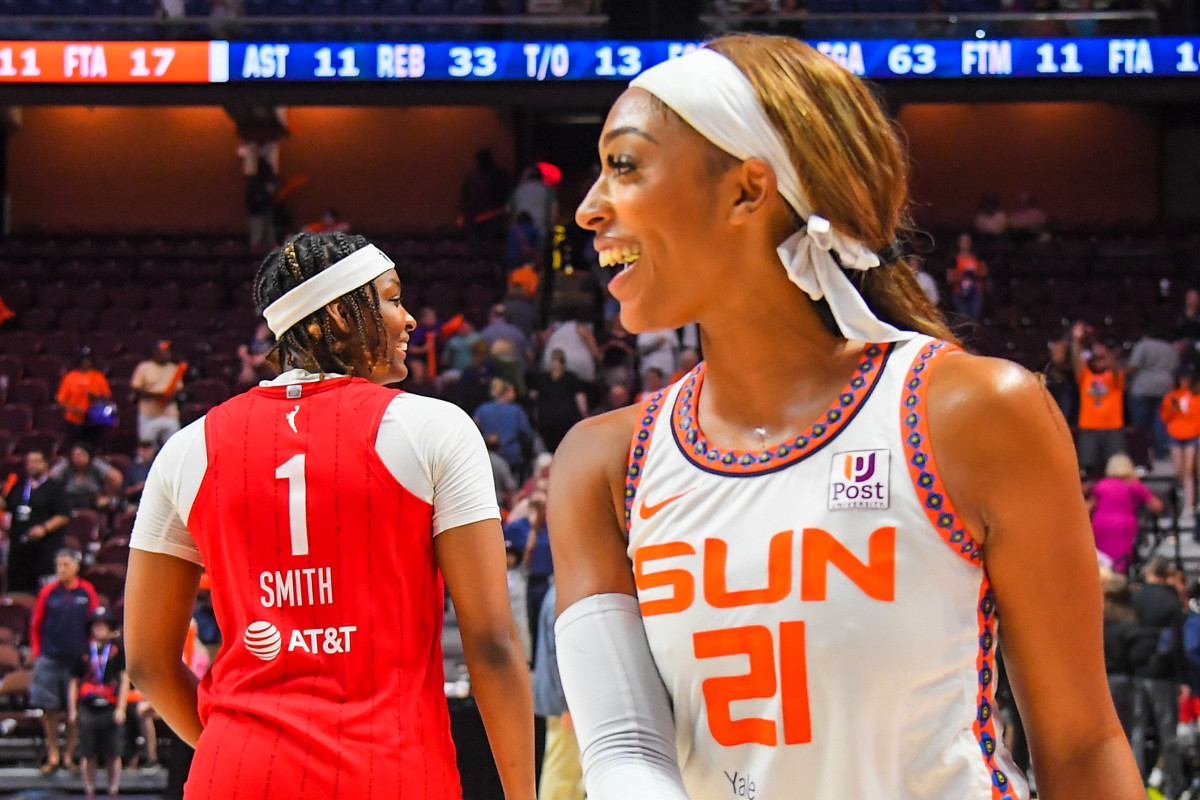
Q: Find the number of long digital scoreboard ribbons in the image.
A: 1